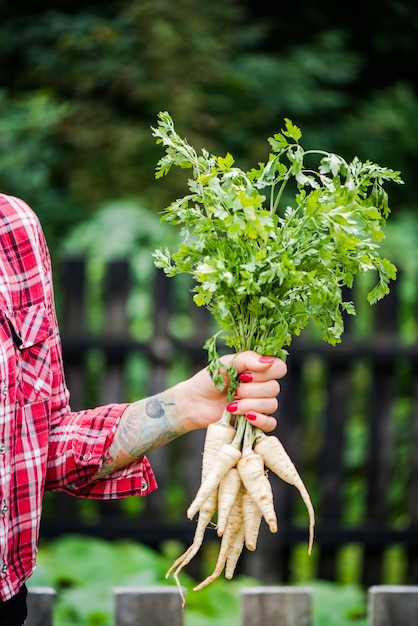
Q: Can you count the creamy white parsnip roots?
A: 8